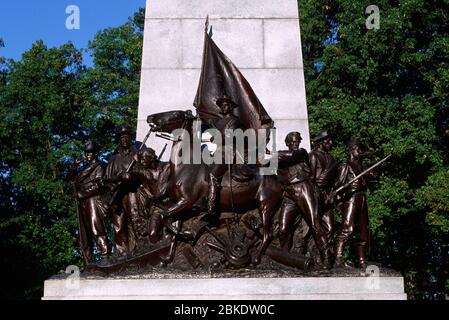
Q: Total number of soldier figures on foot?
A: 6